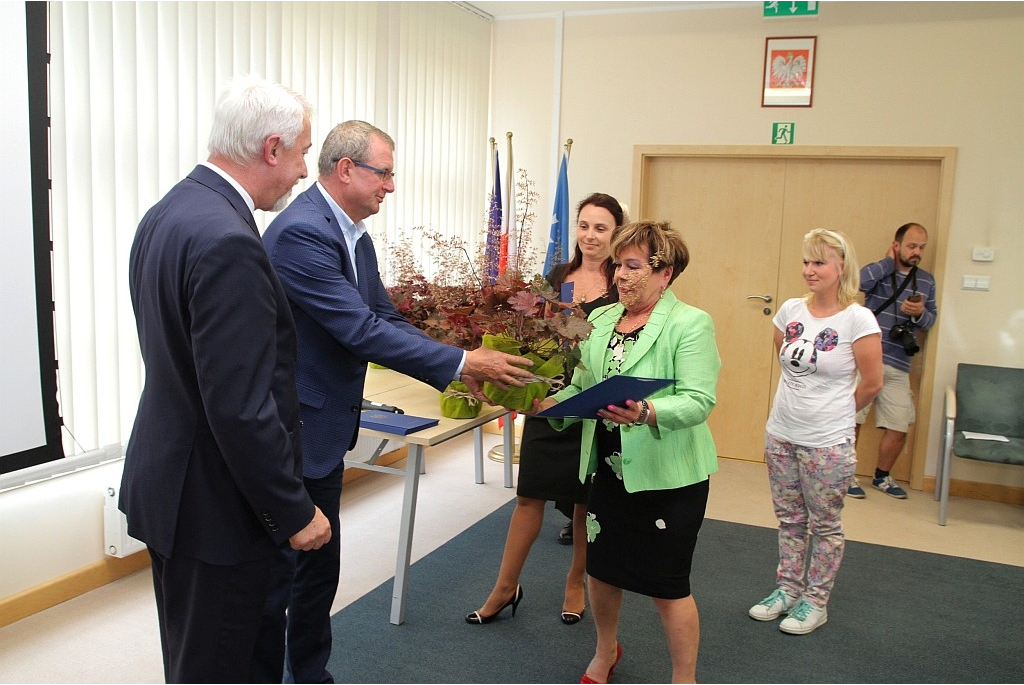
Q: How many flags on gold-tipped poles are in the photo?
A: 3